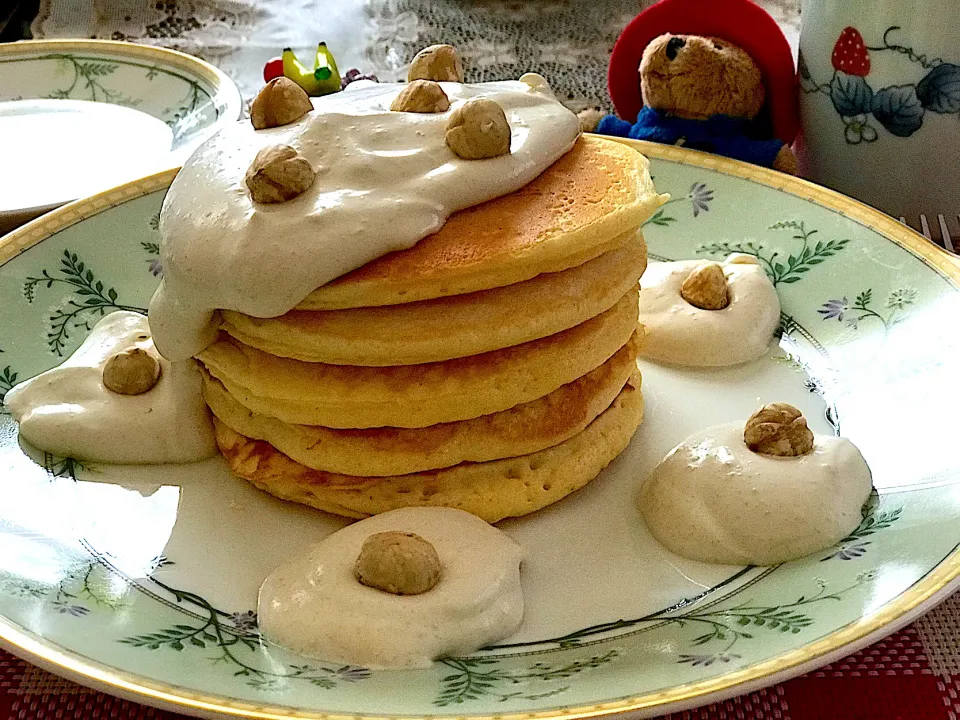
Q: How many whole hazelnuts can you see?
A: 9